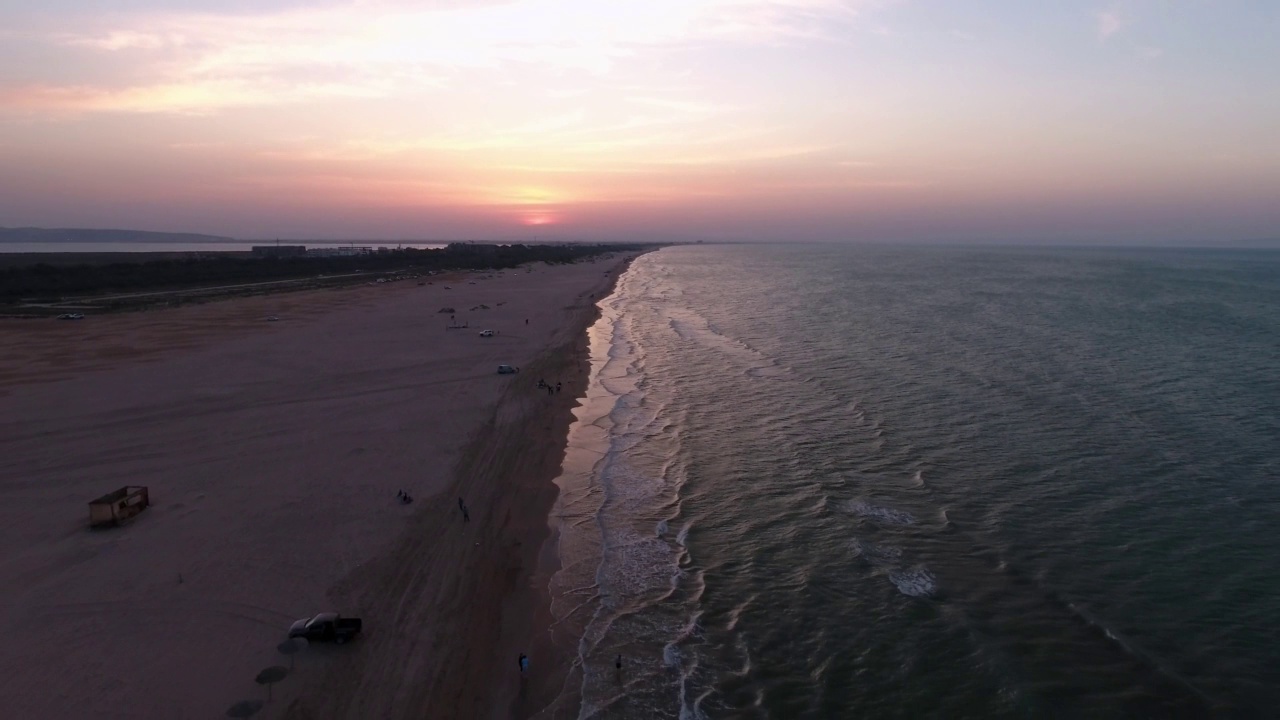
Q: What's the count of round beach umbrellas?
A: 3